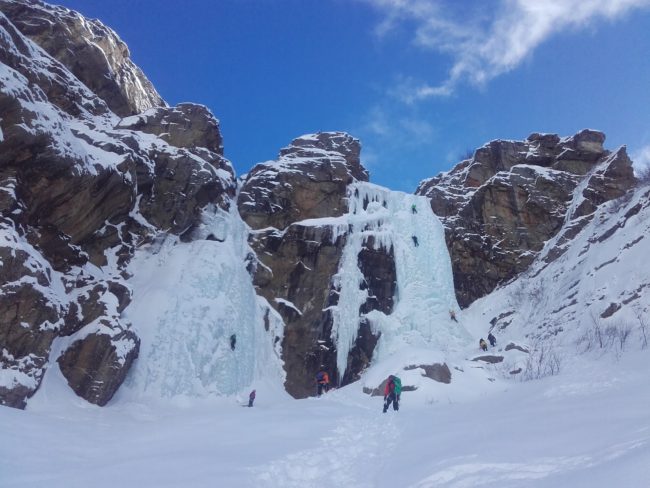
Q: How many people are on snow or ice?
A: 9